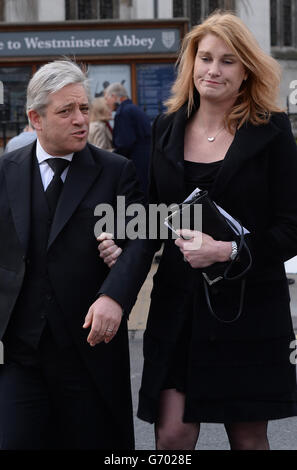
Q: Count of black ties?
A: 1